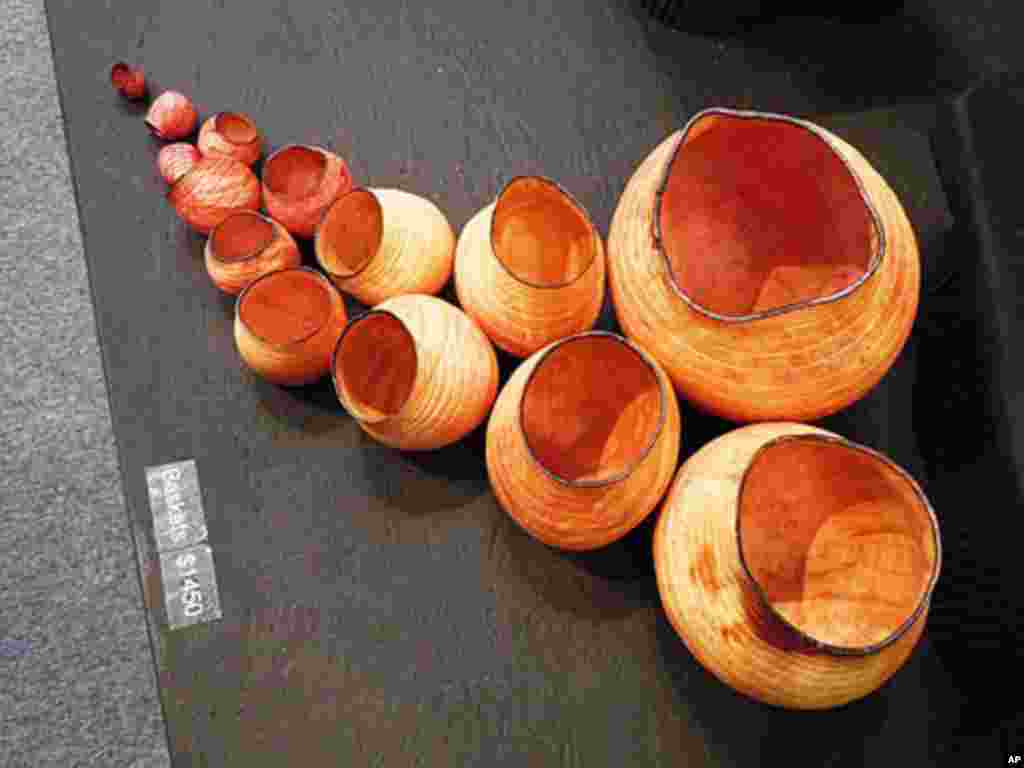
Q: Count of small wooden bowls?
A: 14